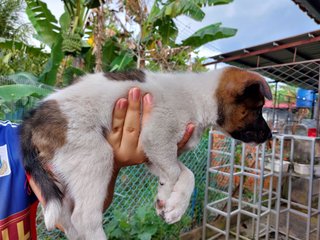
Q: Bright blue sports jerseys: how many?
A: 1